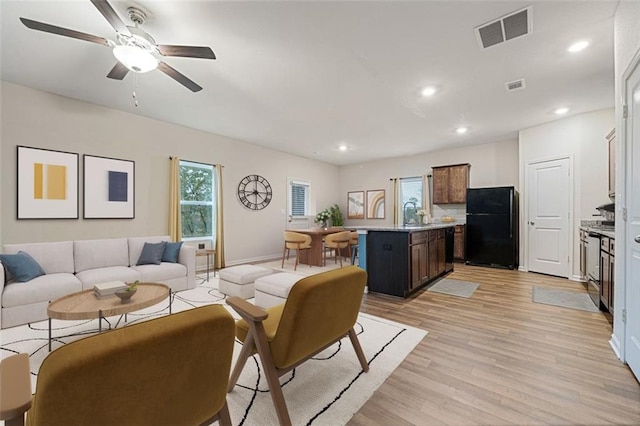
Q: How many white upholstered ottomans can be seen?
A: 2